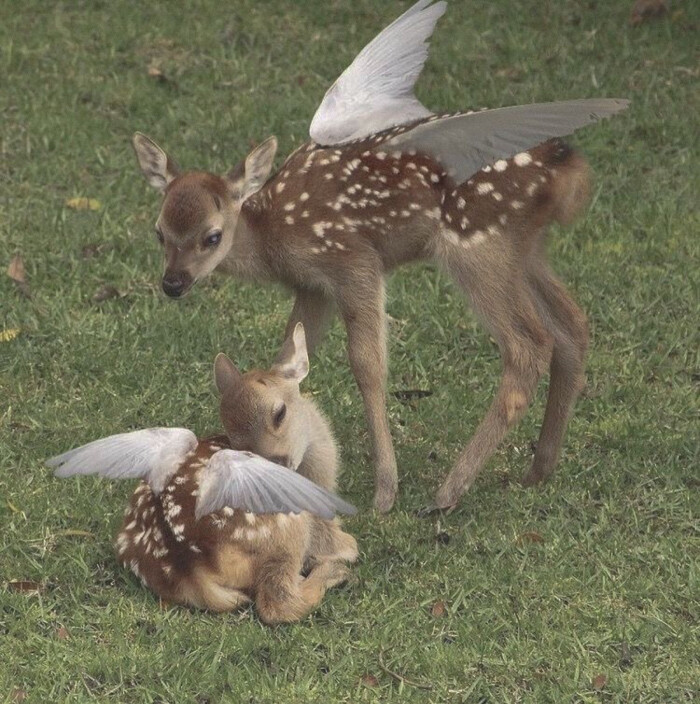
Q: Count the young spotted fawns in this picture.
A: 2